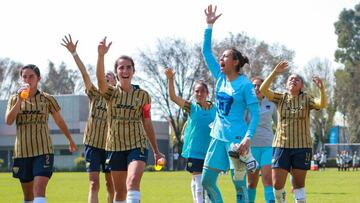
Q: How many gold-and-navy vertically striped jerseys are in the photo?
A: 4